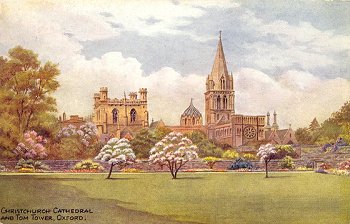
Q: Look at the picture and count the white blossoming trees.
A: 3